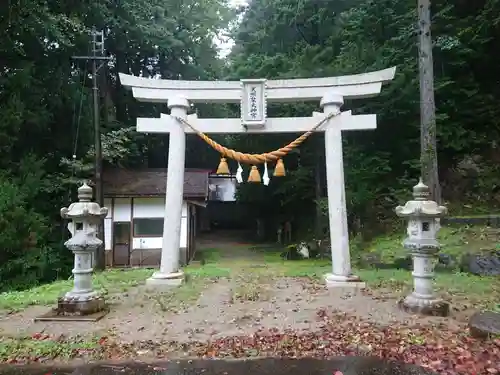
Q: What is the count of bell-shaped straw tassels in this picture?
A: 3